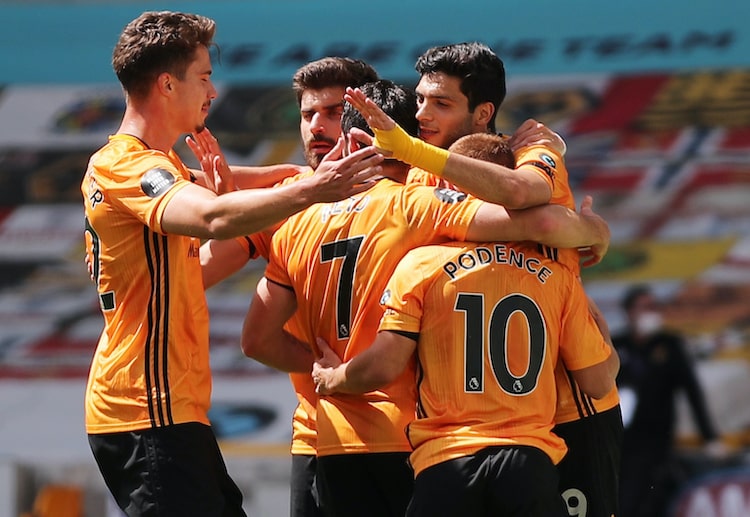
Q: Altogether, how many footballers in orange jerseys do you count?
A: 5